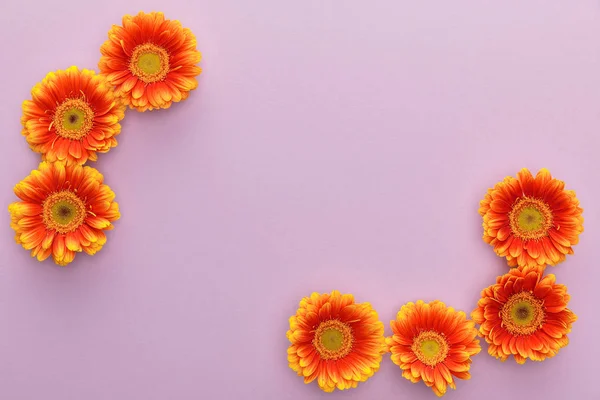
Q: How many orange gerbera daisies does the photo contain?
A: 7